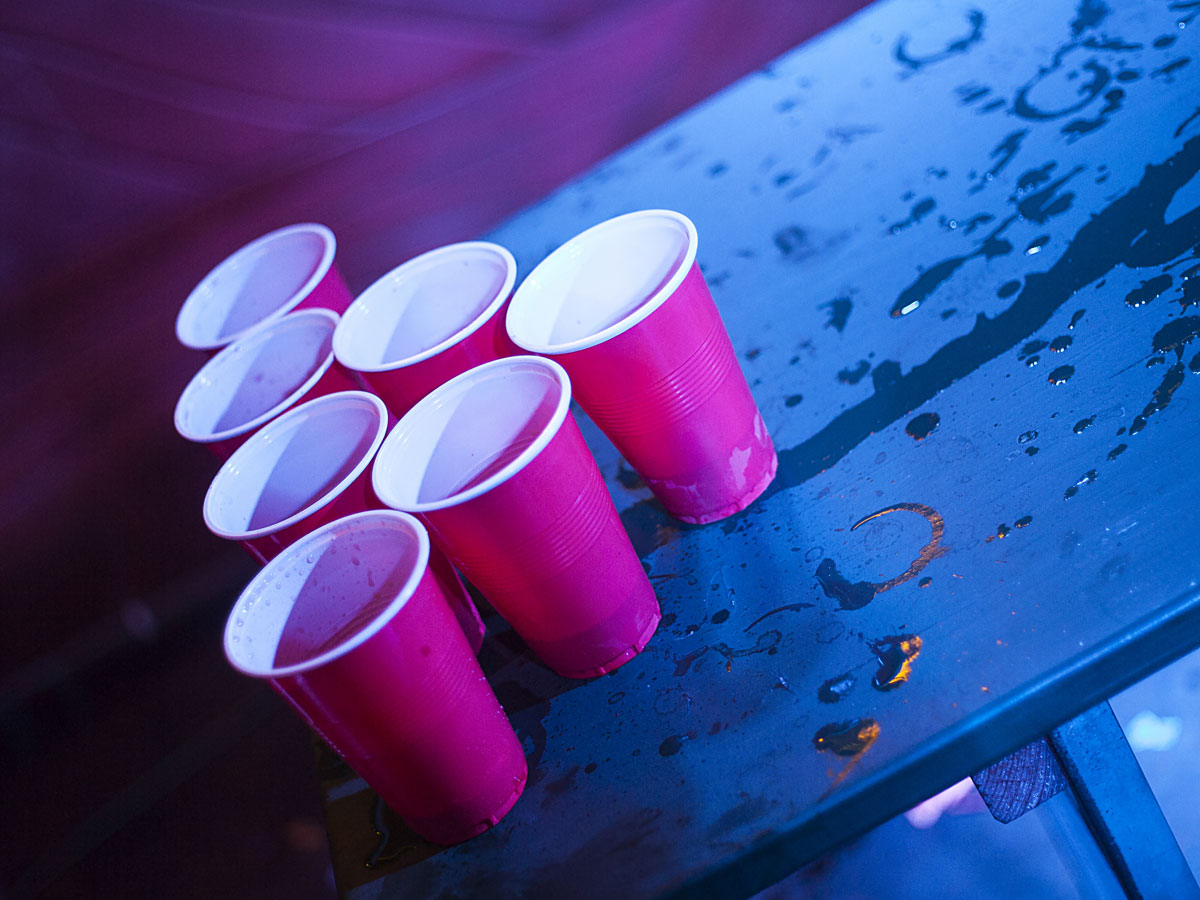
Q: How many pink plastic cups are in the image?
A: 7